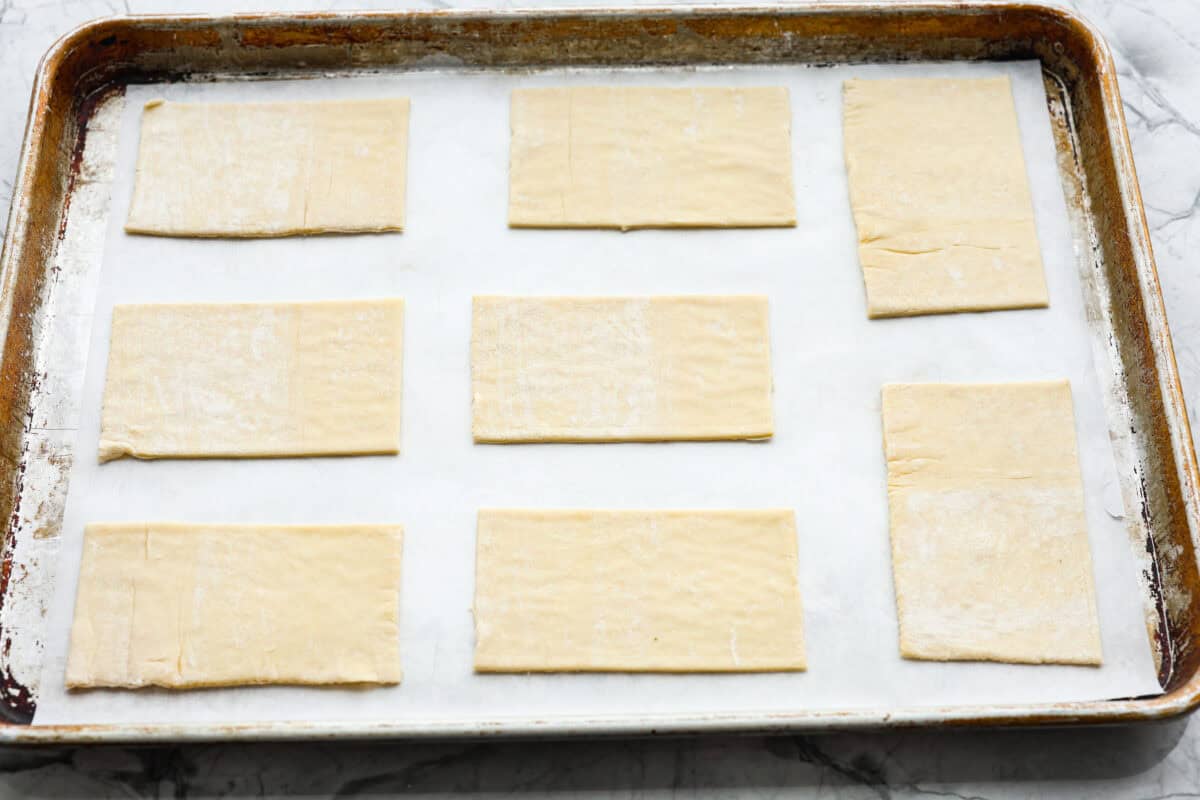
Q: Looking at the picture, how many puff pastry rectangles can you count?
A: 8